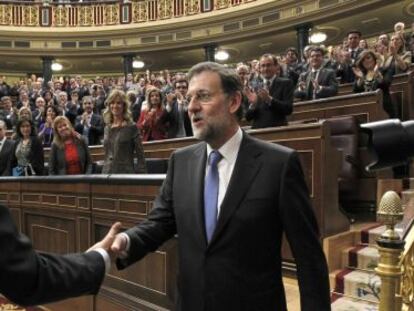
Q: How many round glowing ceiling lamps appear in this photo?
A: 4